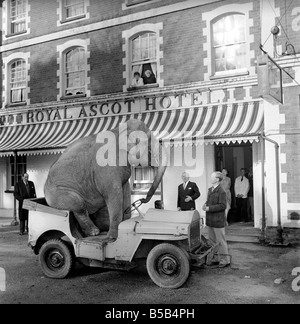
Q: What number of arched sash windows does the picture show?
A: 4